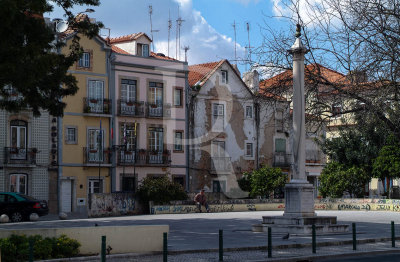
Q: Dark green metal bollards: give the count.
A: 8